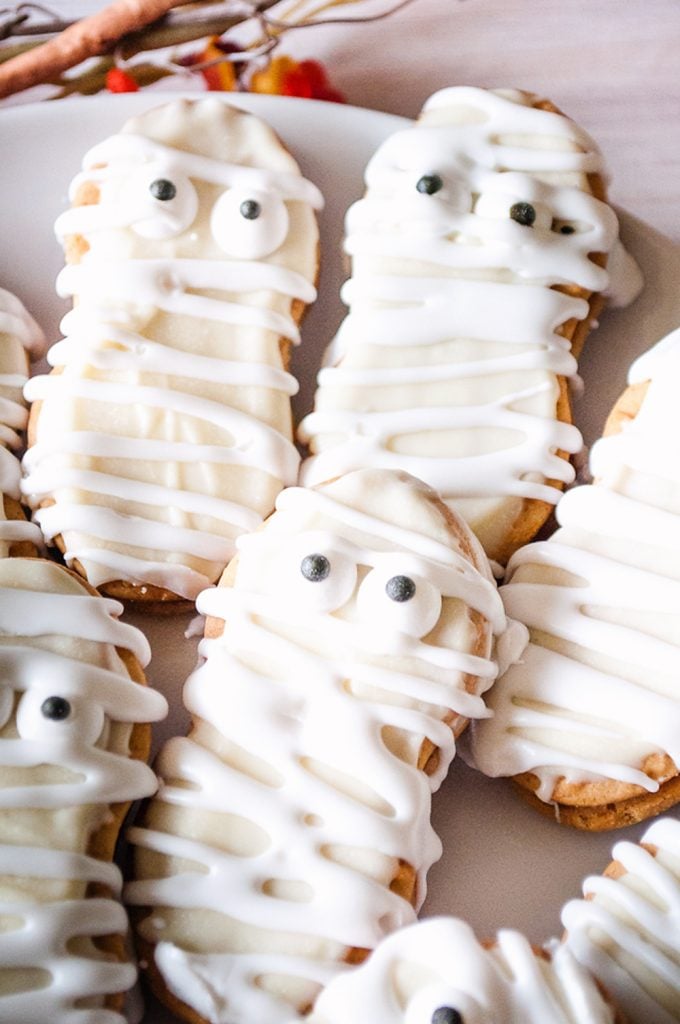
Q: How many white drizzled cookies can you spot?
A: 8